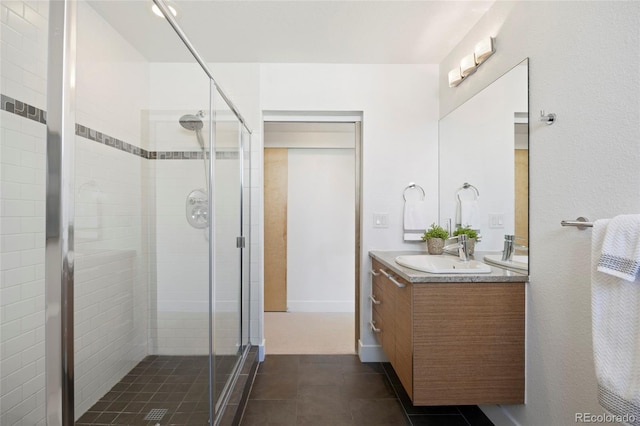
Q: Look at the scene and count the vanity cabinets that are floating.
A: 1